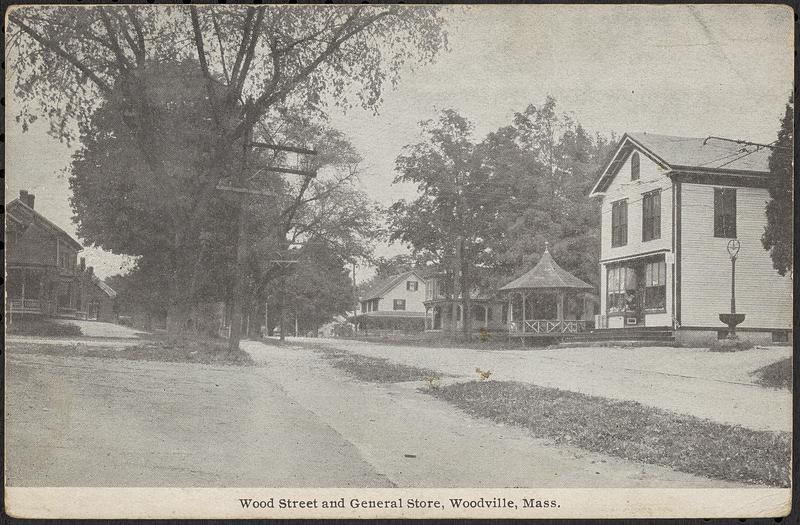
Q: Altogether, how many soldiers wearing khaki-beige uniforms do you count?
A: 0